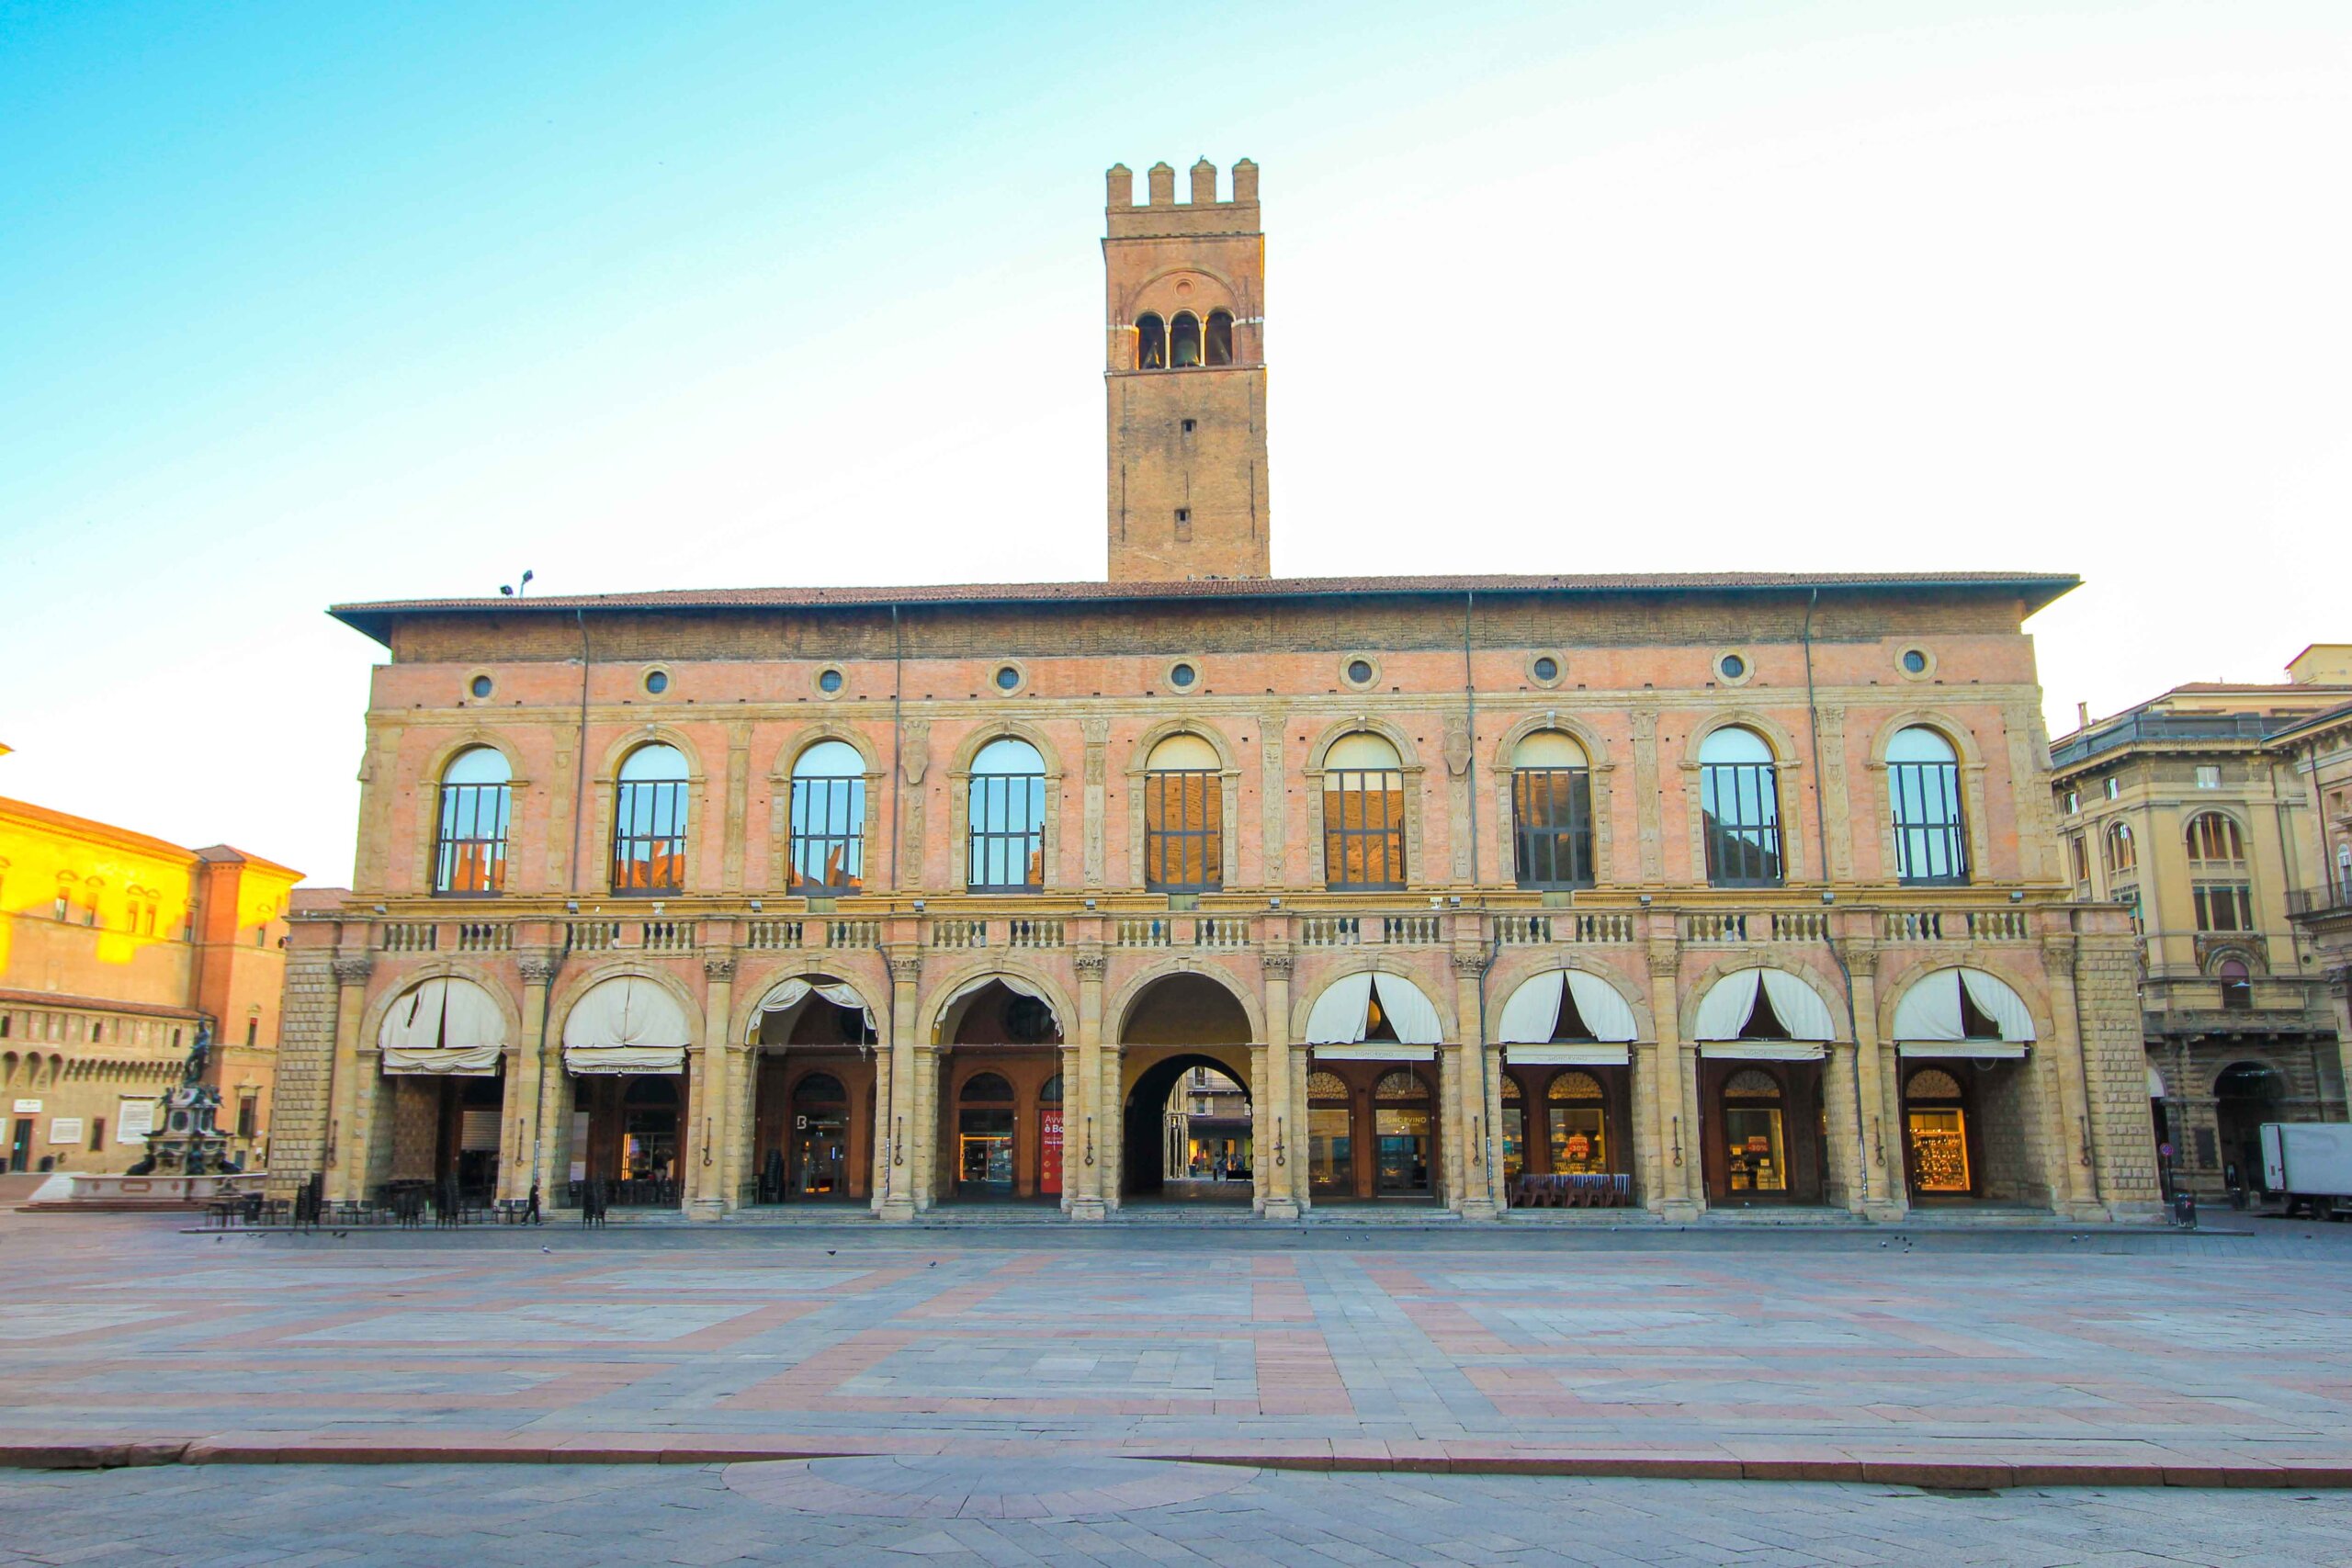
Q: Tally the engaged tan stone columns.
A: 10